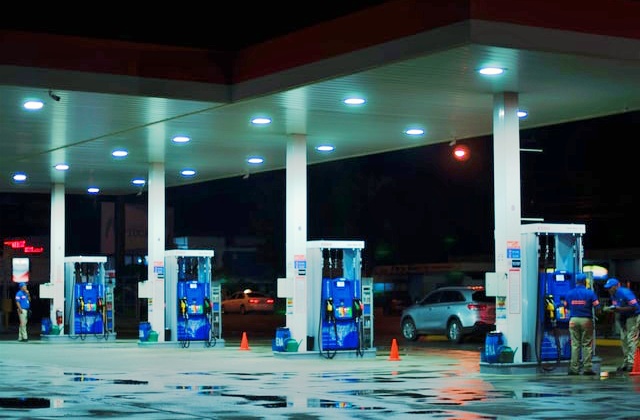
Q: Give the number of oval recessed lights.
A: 15